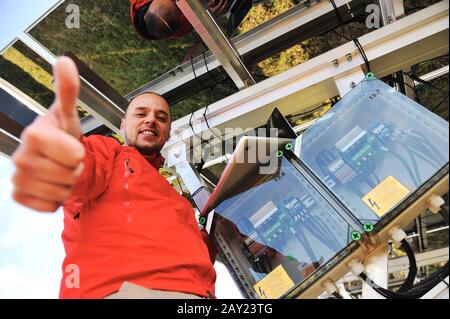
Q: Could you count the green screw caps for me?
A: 6